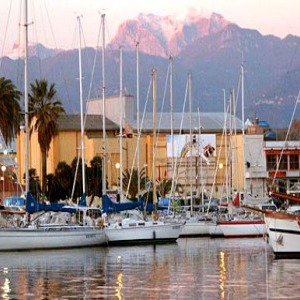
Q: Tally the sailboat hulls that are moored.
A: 5